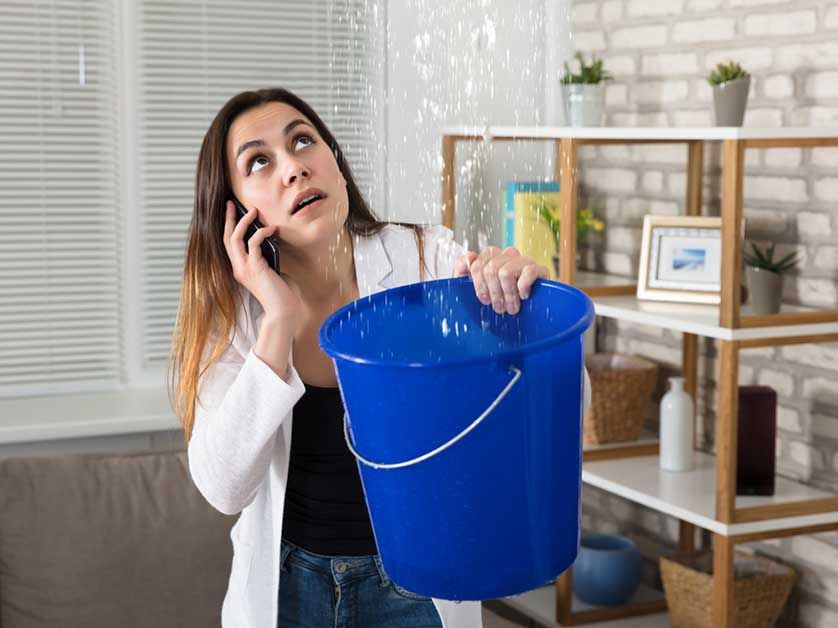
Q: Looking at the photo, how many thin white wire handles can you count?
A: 1